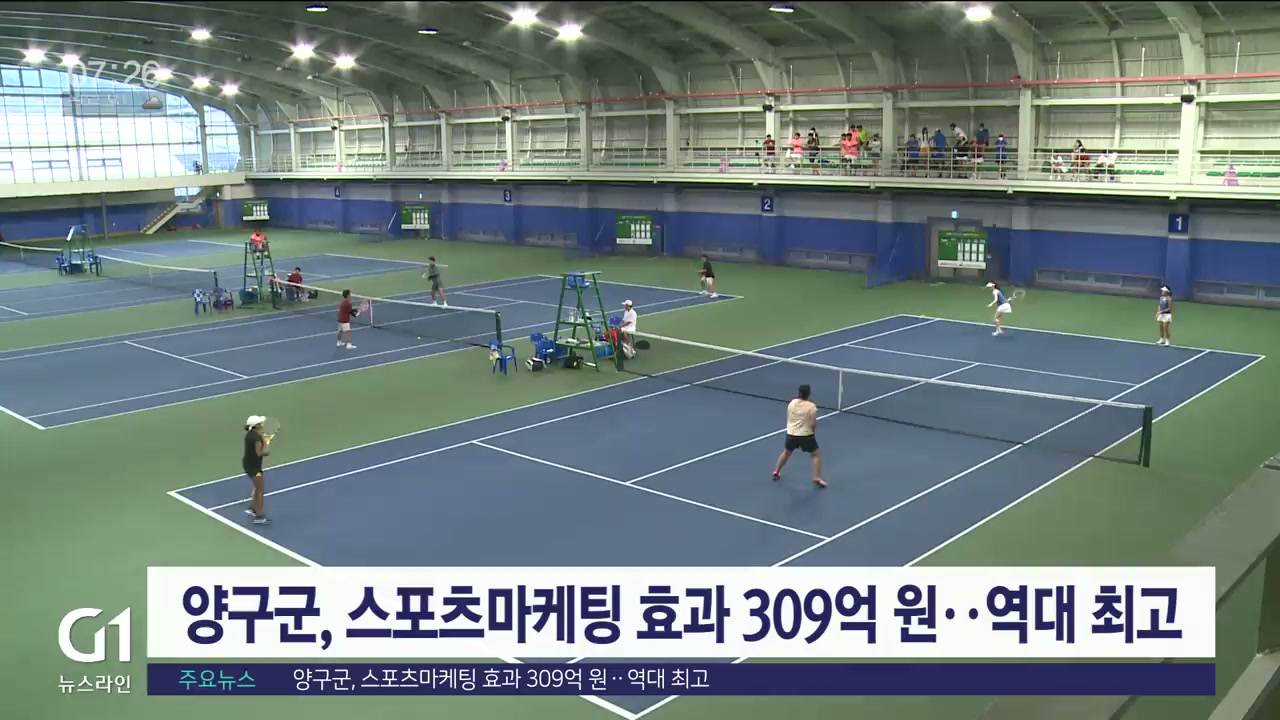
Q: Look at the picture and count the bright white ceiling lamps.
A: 11